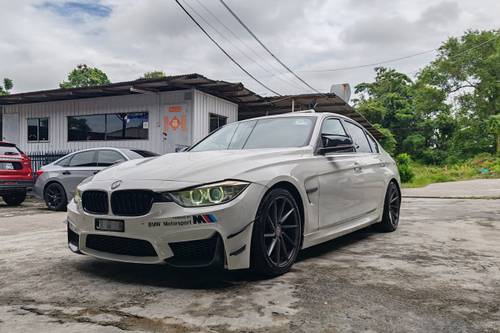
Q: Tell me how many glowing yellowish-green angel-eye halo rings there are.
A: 2